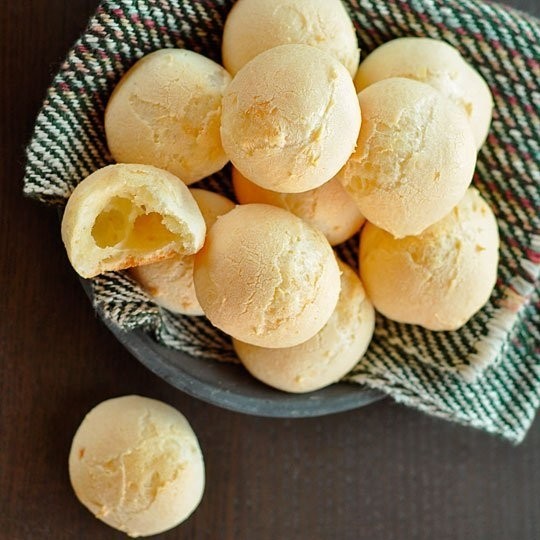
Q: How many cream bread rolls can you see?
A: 12